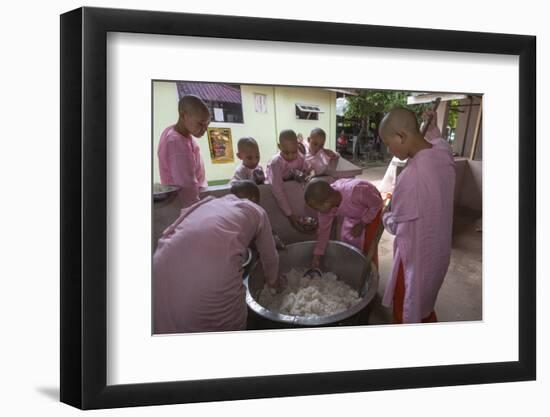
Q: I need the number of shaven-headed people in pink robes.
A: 7